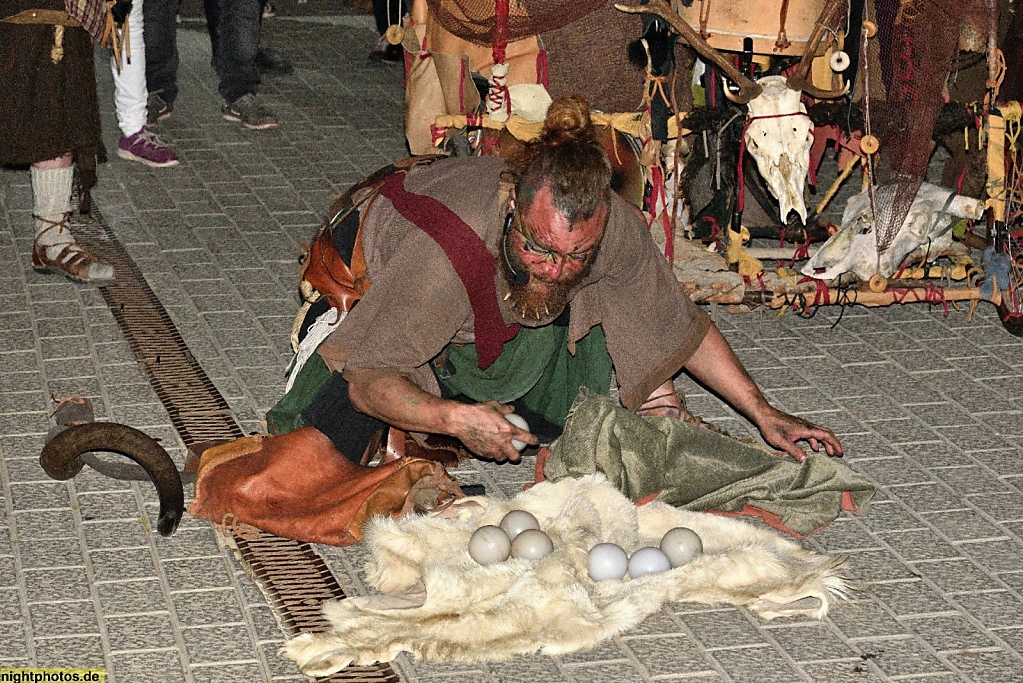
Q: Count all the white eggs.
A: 7